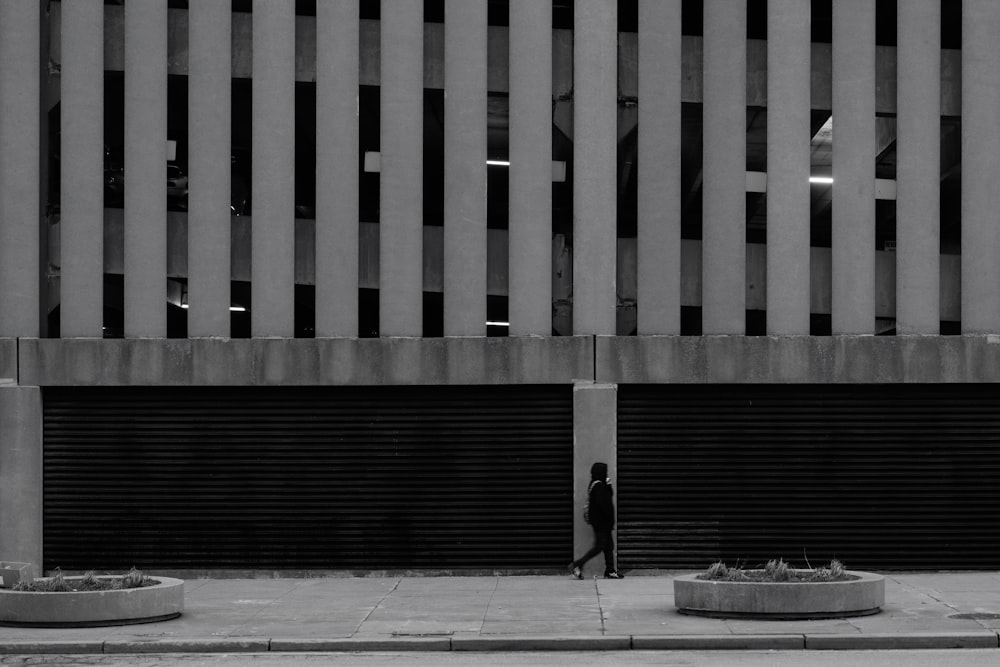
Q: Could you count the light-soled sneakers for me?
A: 2